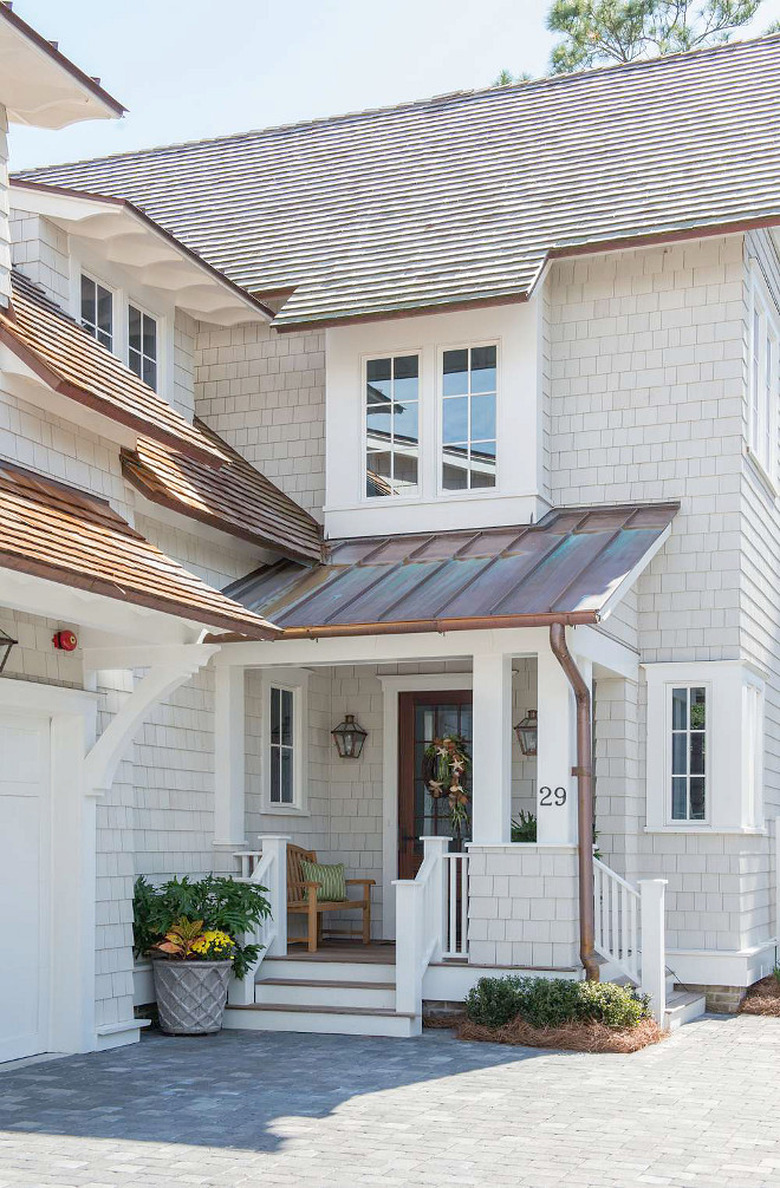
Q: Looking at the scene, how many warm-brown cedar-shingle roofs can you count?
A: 3